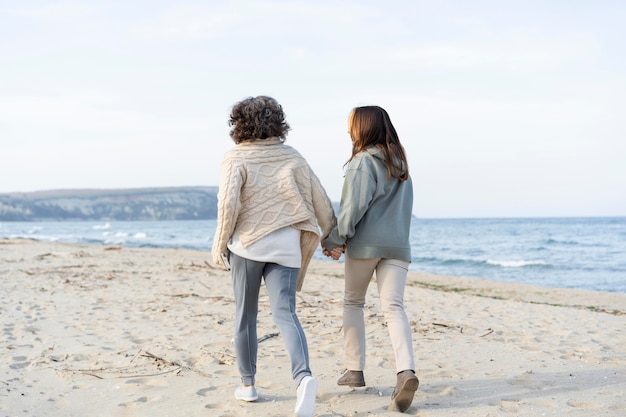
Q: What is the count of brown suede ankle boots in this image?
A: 2